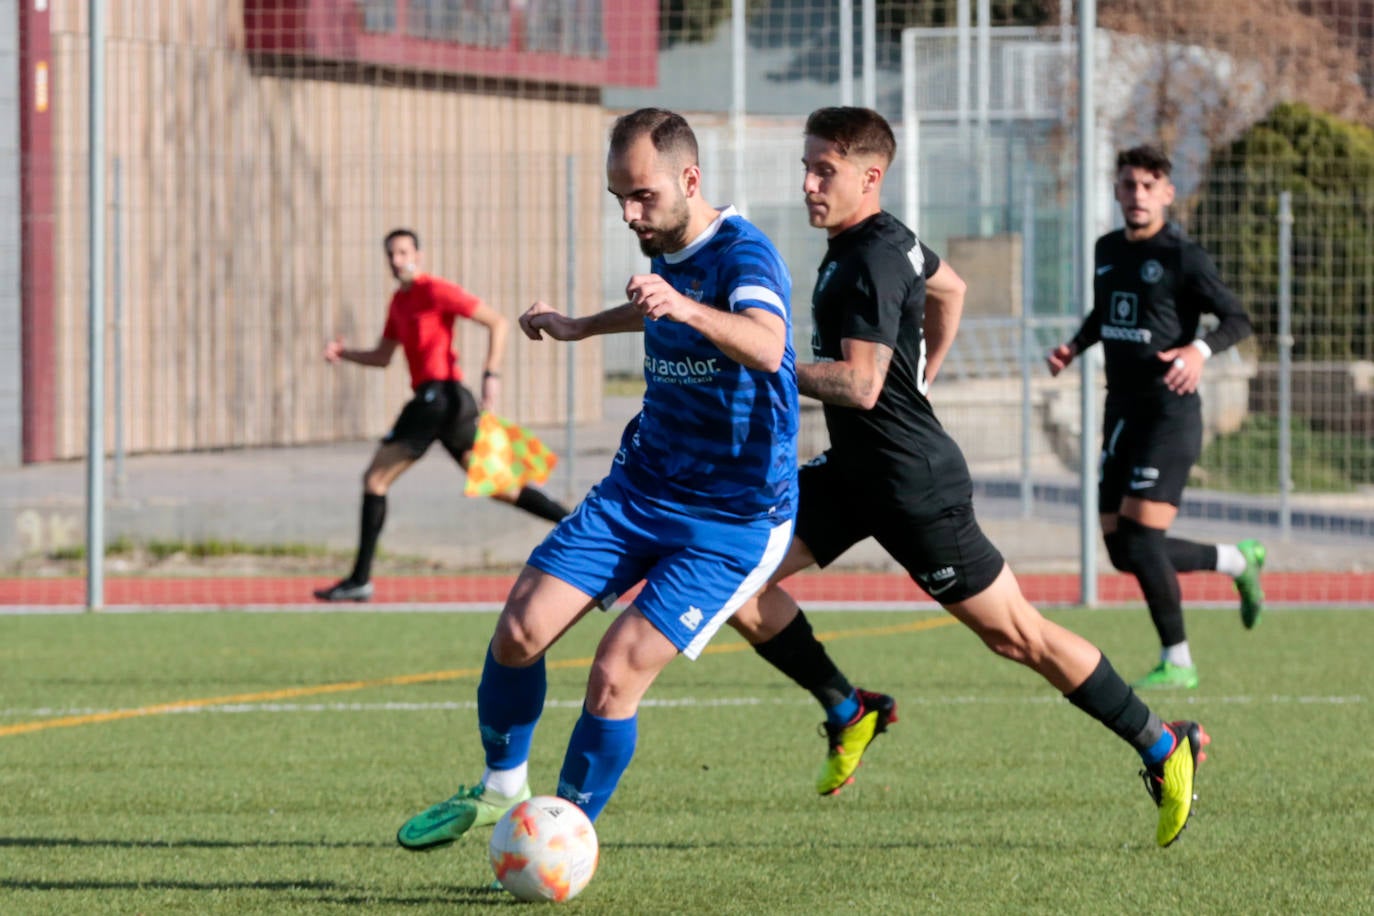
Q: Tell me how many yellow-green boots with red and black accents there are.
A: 2